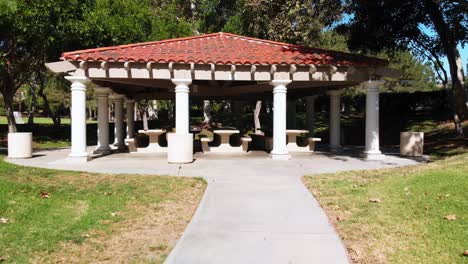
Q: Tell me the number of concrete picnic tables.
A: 3